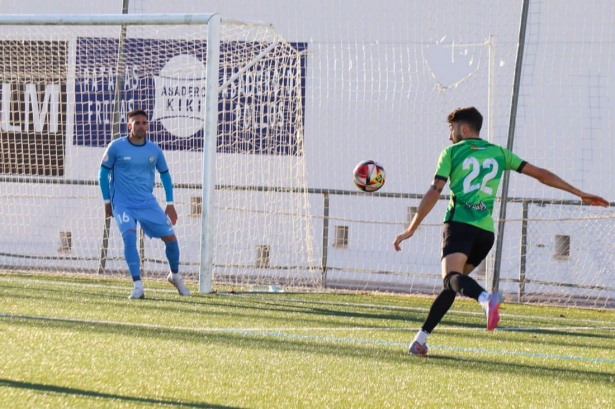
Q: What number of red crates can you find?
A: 0